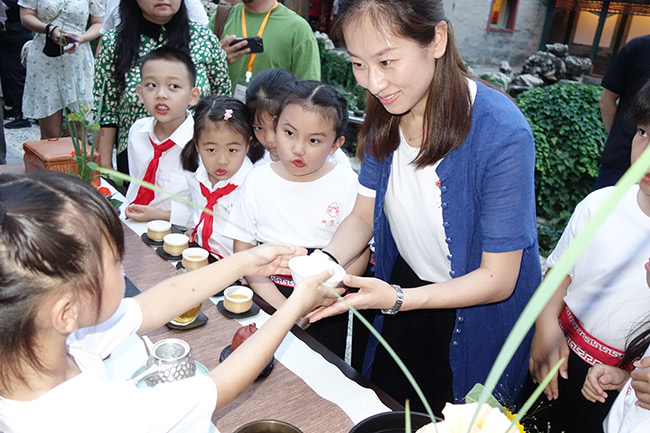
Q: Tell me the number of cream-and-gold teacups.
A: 4